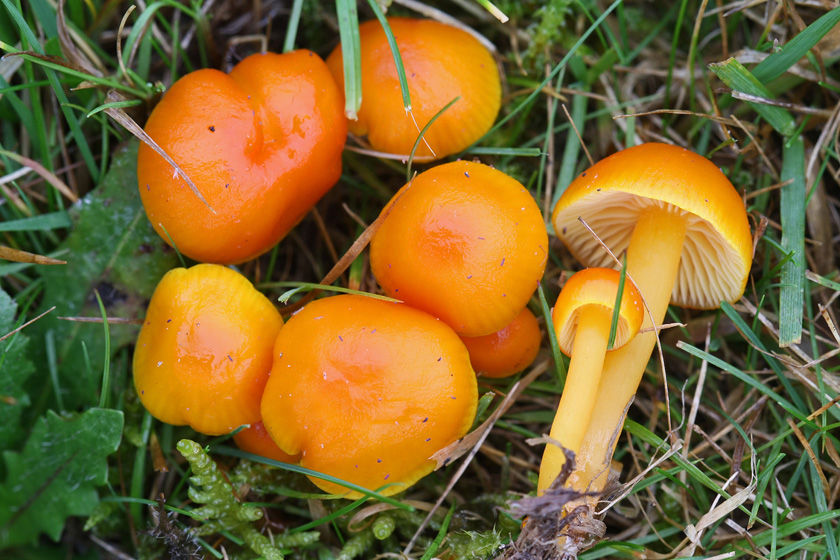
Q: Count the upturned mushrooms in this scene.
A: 2